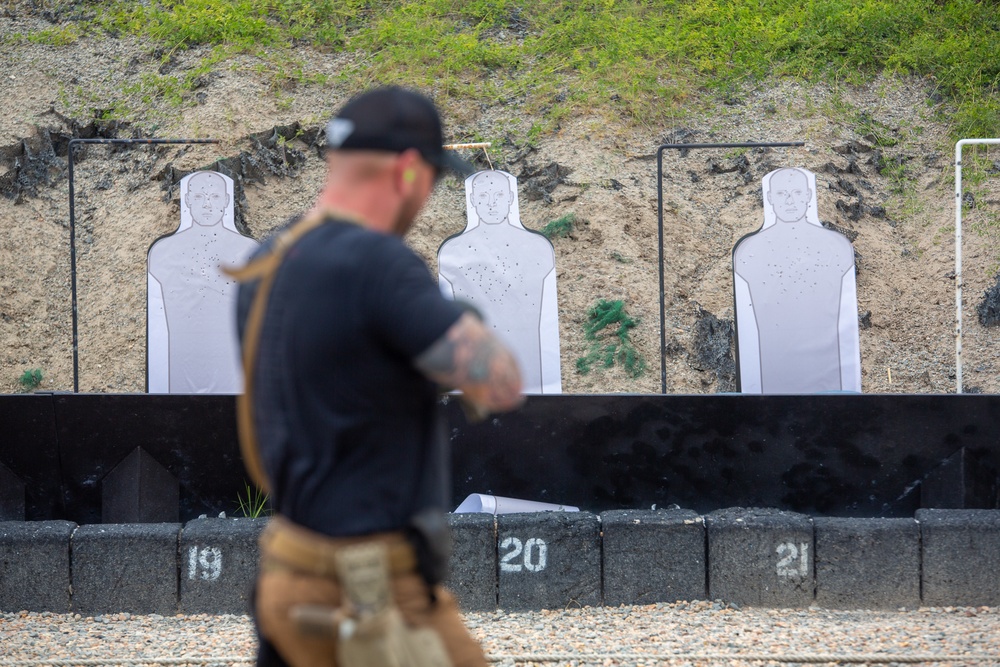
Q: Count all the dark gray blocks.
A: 9